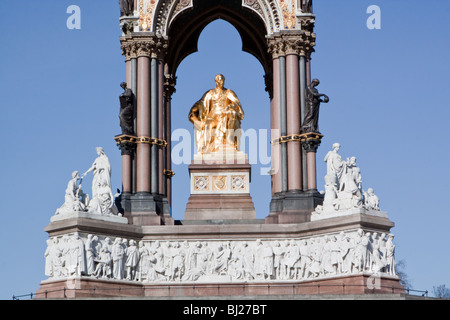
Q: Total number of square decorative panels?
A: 3